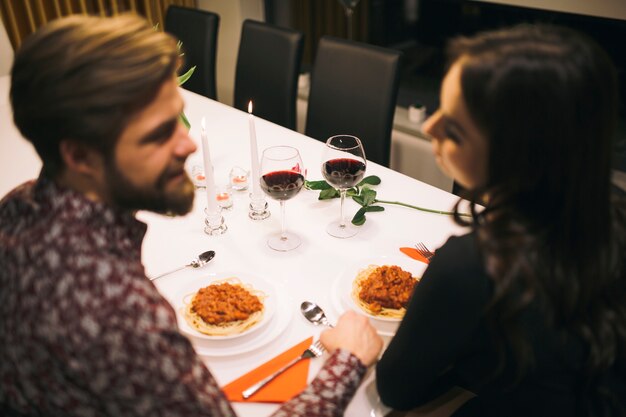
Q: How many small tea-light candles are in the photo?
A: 3